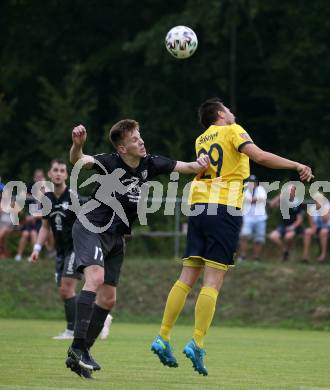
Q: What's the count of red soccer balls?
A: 0